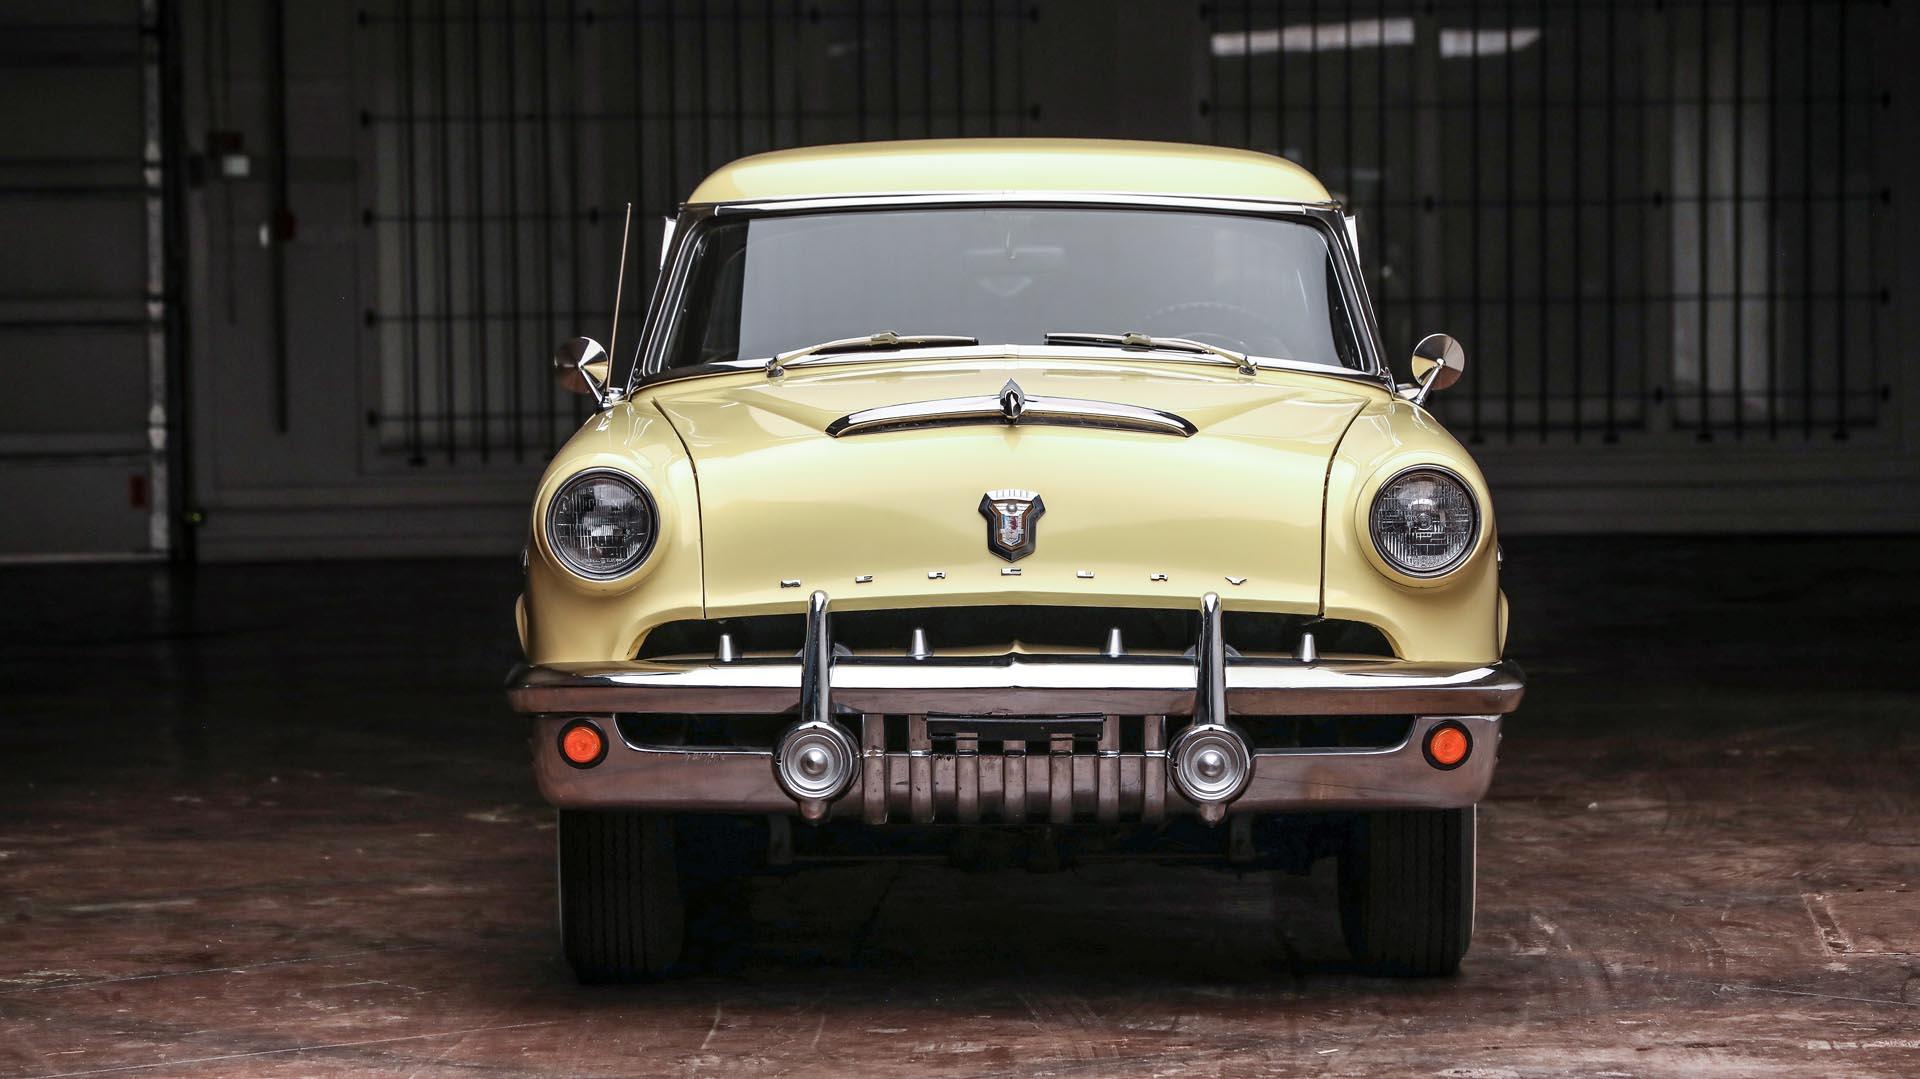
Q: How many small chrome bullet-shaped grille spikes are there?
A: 4